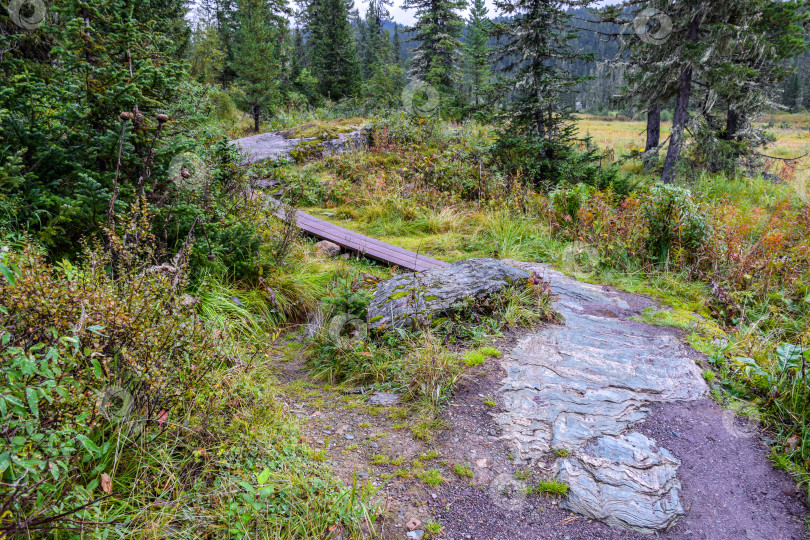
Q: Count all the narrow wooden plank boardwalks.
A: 1